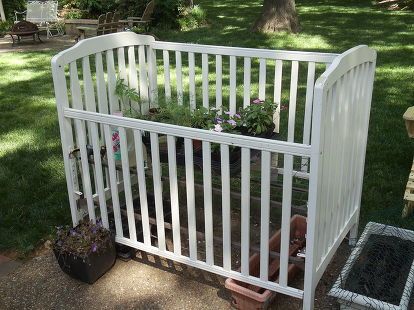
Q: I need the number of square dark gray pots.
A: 1